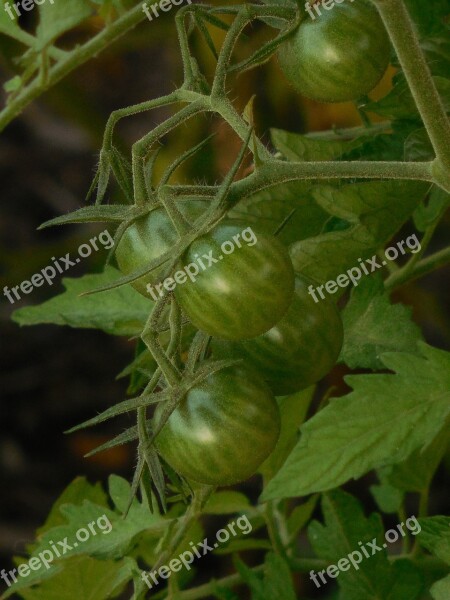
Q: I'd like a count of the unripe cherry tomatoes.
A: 5